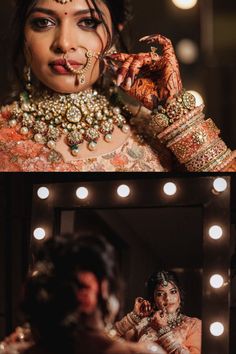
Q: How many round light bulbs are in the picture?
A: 12